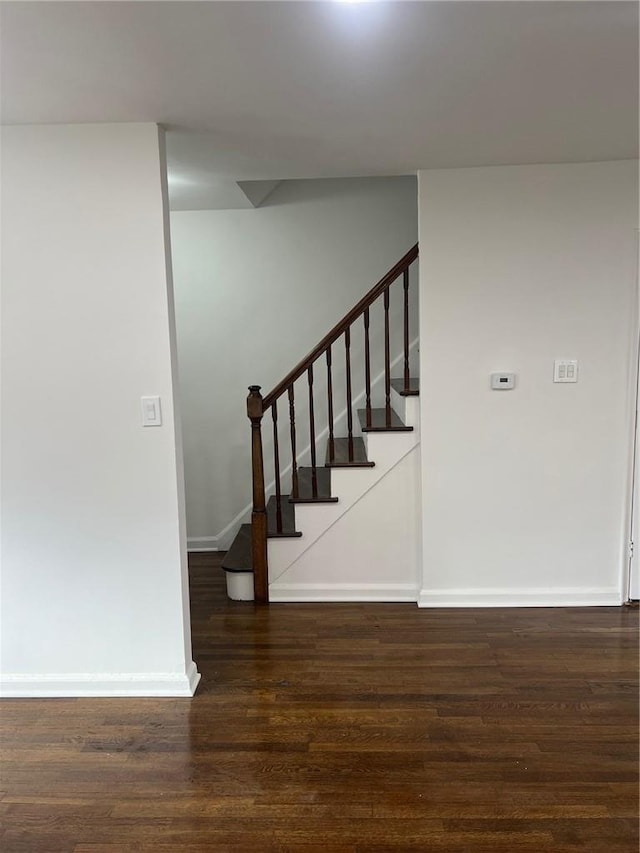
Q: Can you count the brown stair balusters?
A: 8